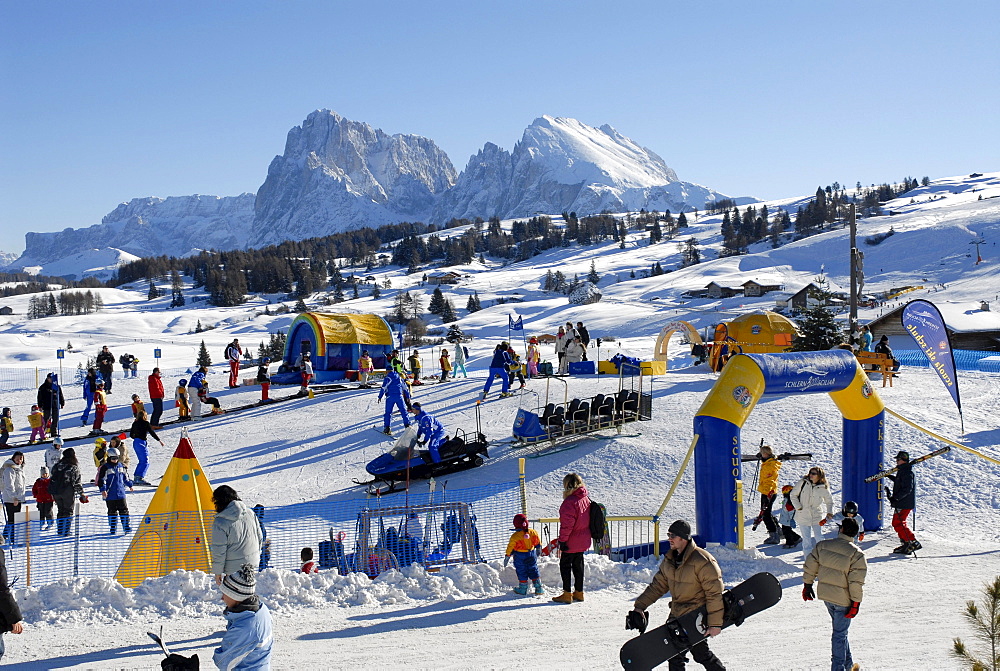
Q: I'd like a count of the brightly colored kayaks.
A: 0